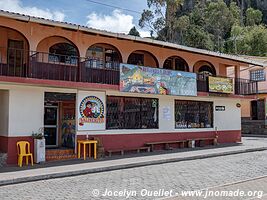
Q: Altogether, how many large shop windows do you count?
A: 2